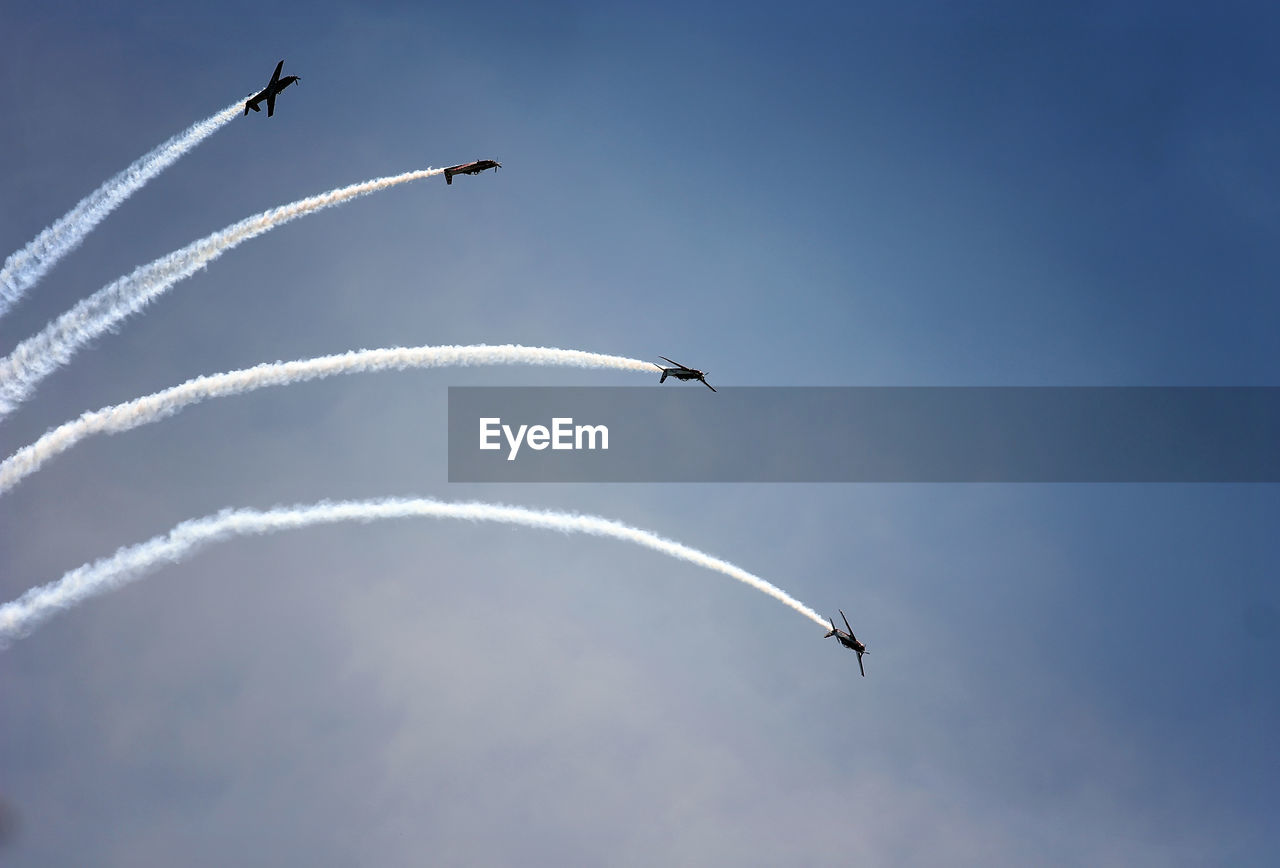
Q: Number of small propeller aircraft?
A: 4